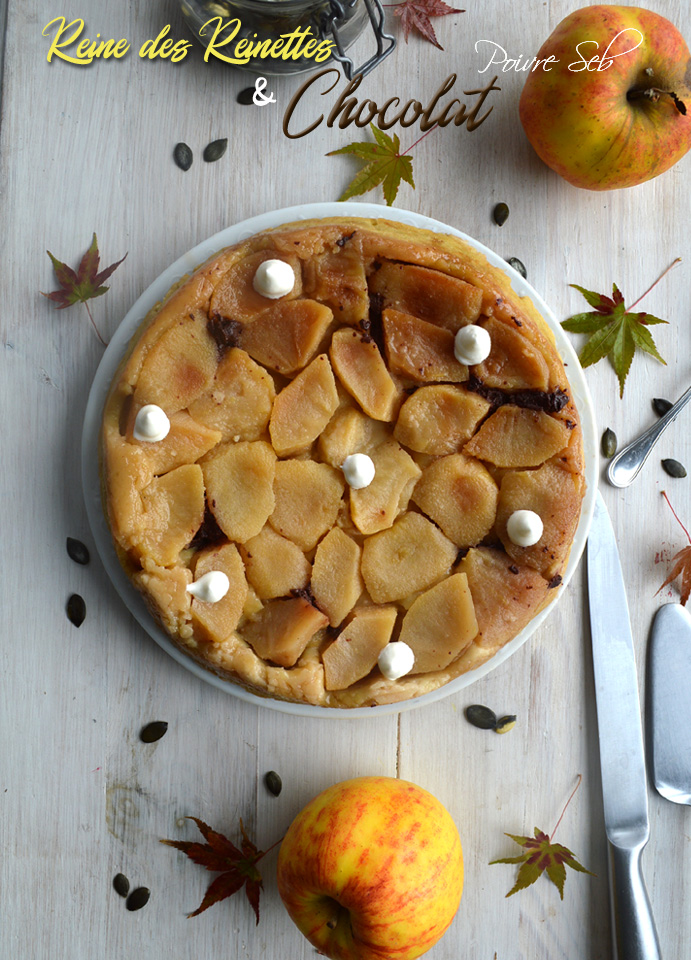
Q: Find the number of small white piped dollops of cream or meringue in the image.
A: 7